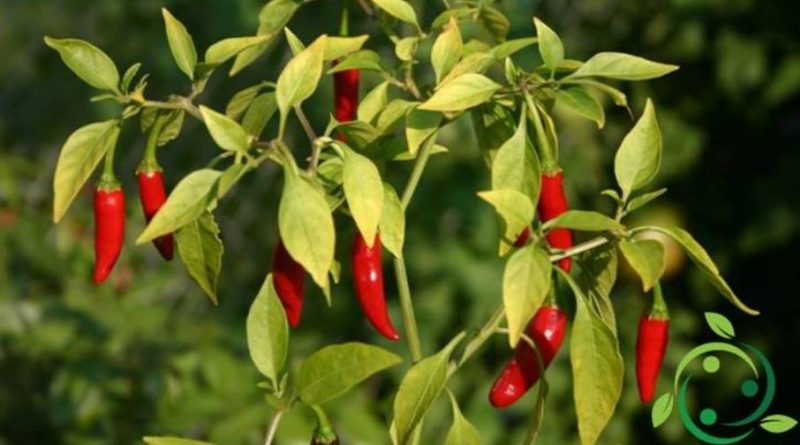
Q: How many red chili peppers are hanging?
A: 8